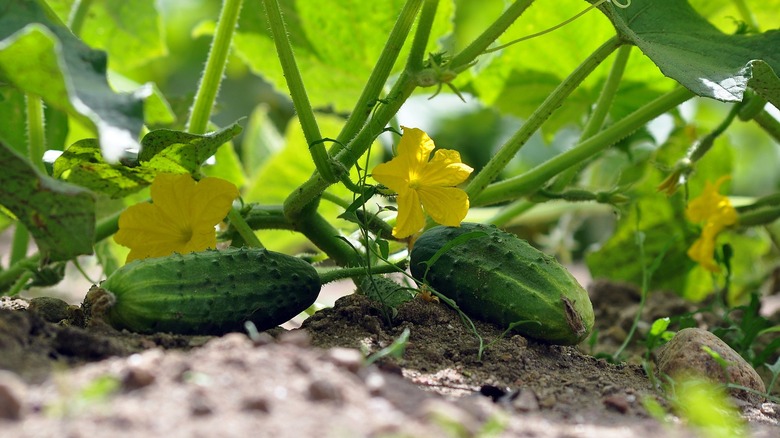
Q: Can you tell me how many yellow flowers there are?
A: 3